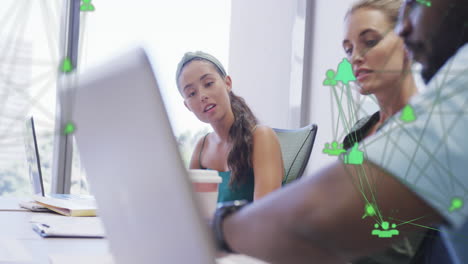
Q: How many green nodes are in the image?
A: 12